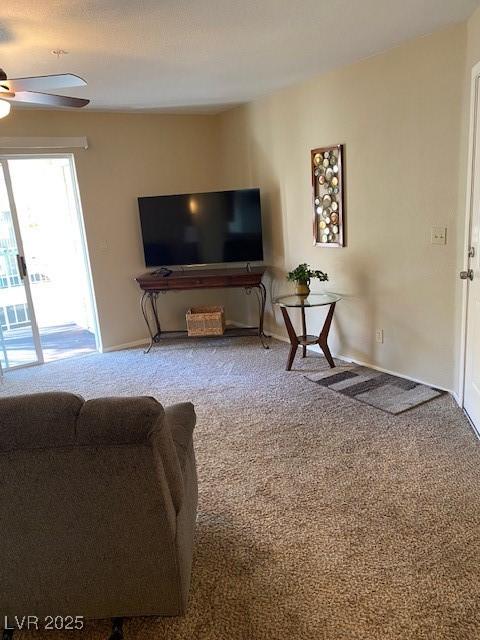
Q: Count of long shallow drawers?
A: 1